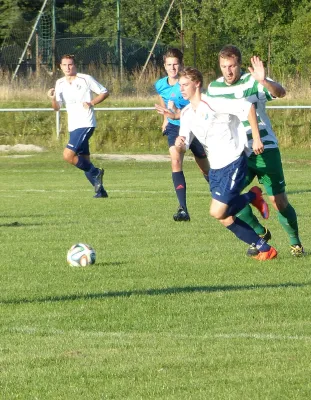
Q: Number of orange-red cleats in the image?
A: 2